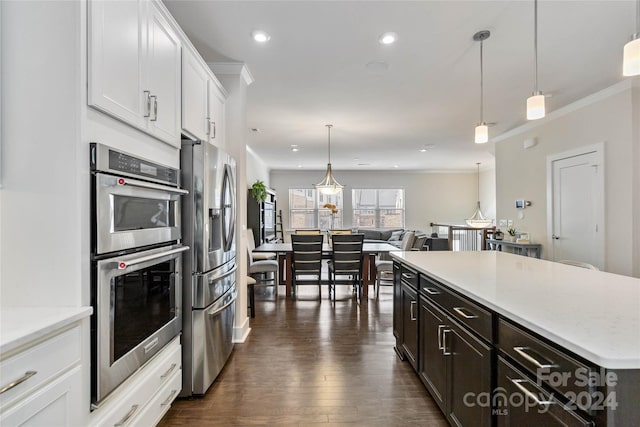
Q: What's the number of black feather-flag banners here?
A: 0